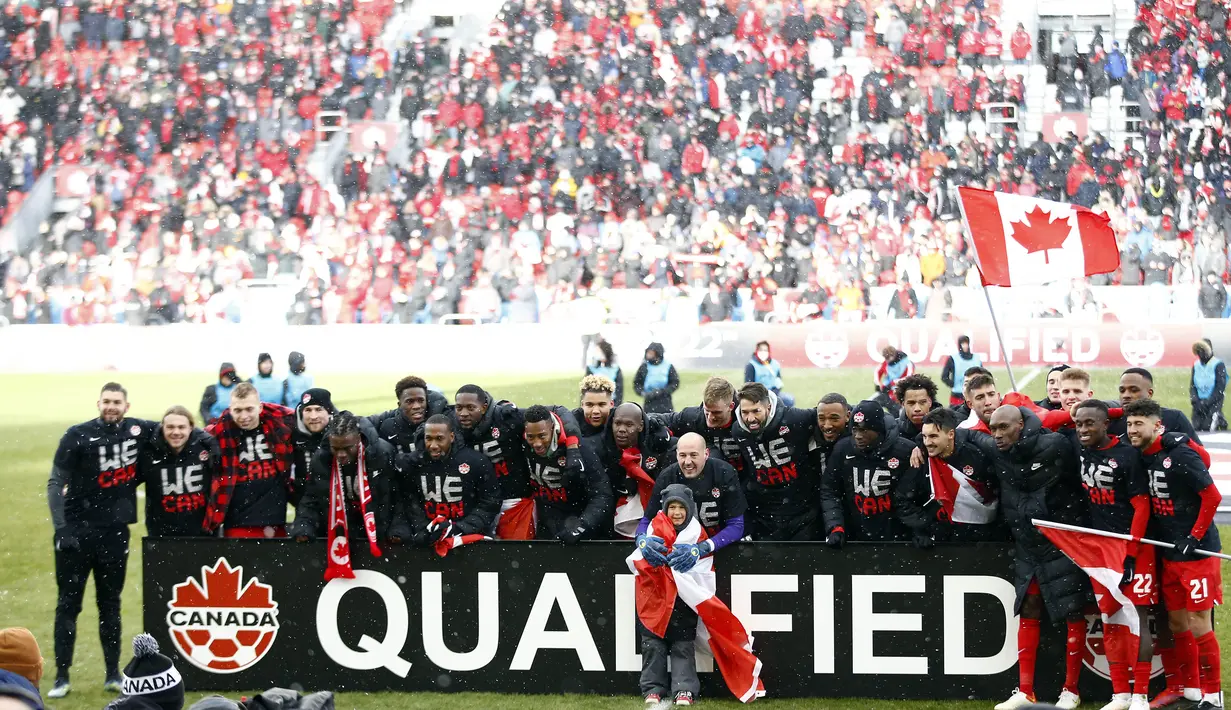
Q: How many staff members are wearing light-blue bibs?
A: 9